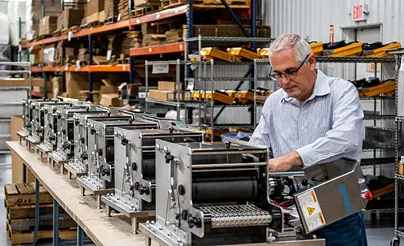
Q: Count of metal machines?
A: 8